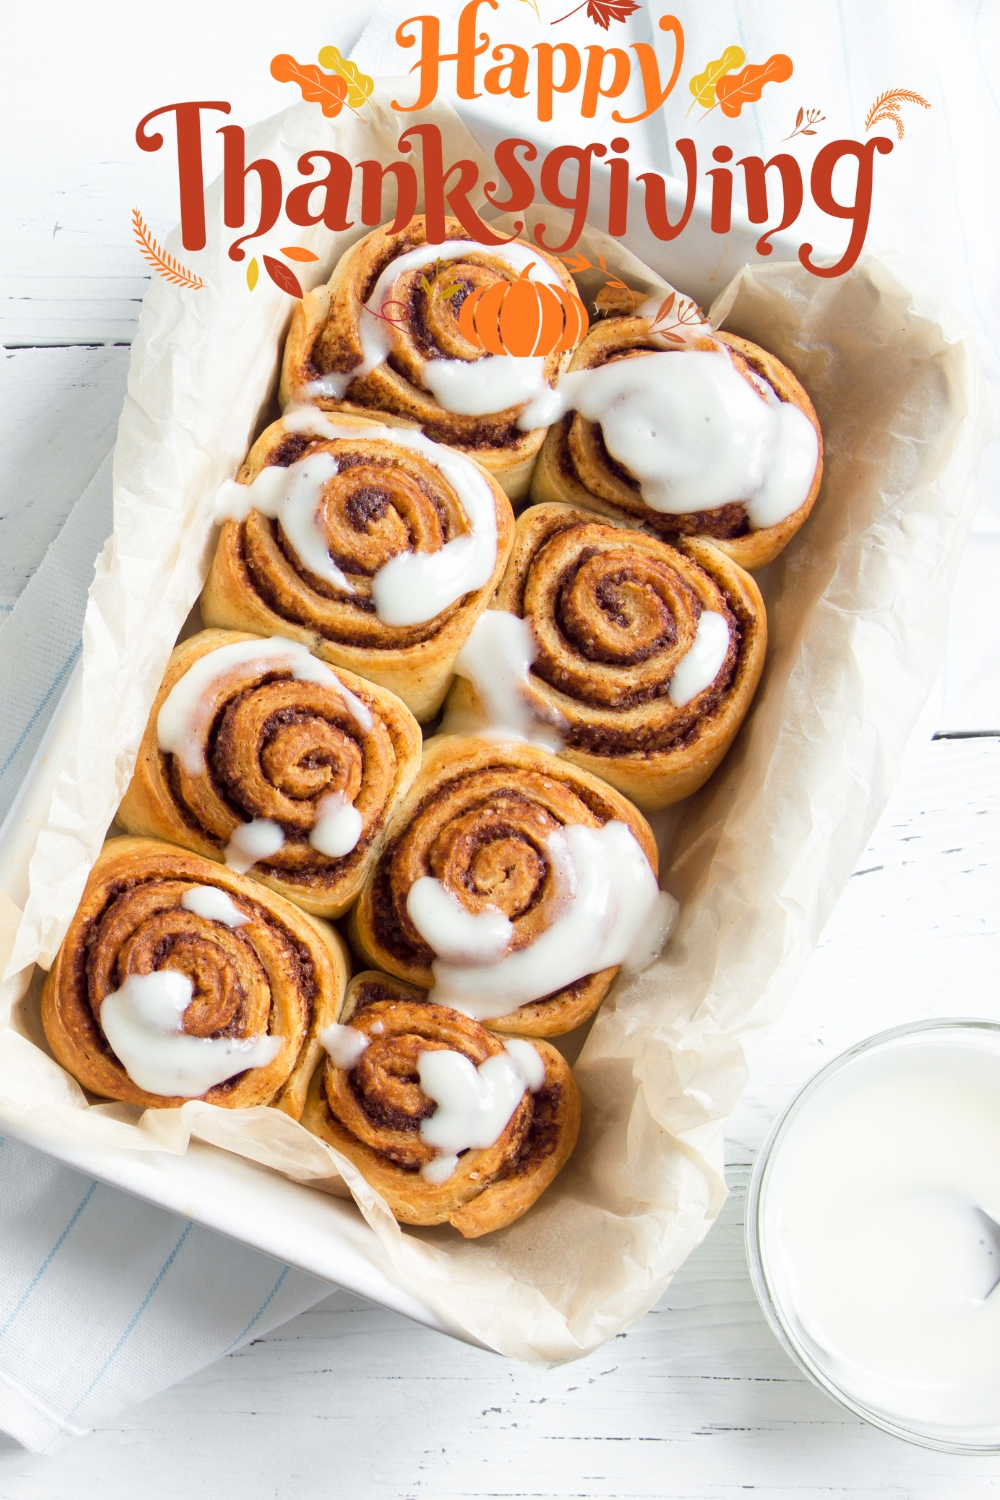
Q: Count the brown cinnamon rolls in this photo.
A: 8